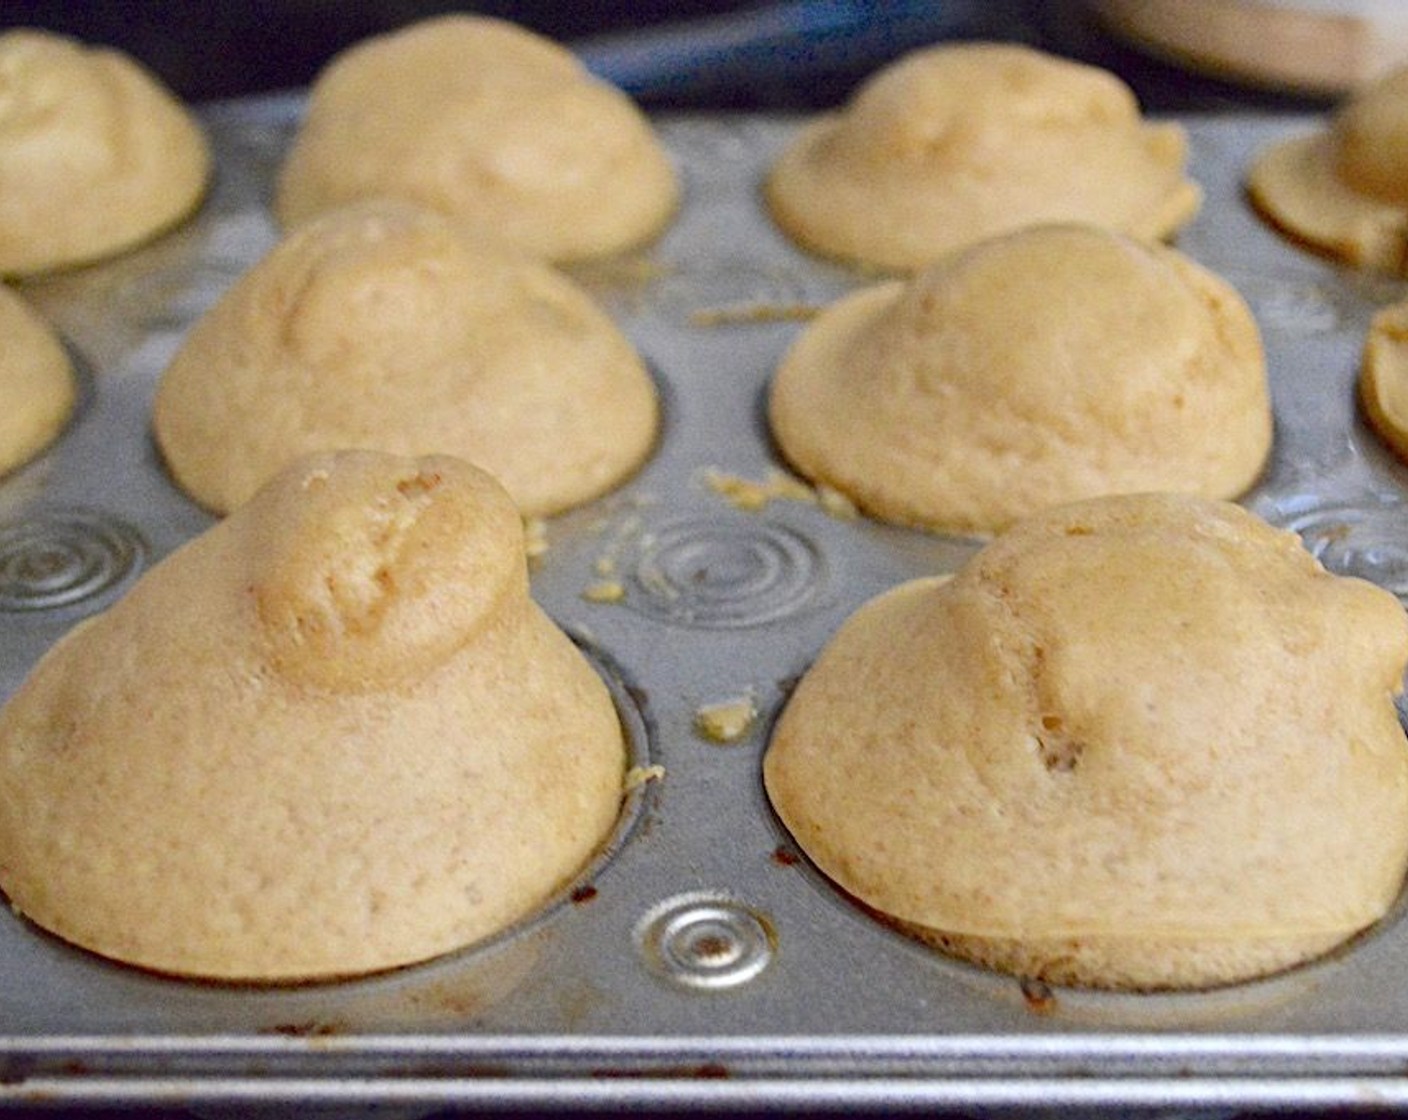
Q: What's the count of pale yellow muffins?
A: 10